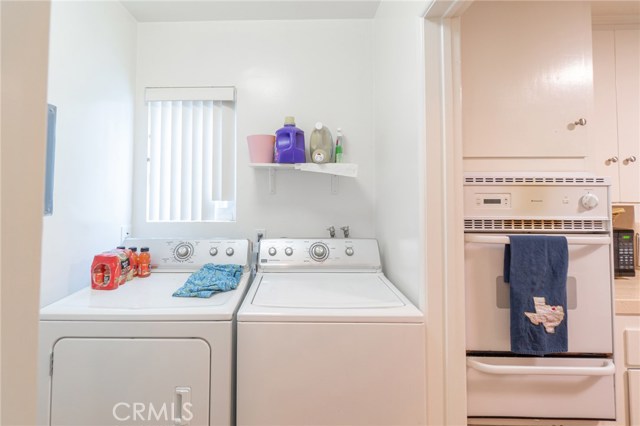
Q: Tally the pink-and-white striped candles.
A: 0